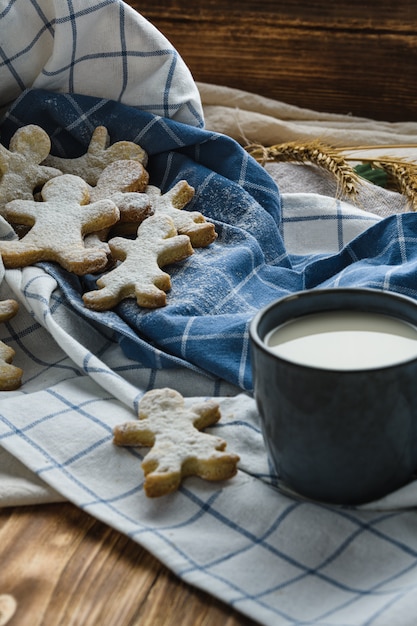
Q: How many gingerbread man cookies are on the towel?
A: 8